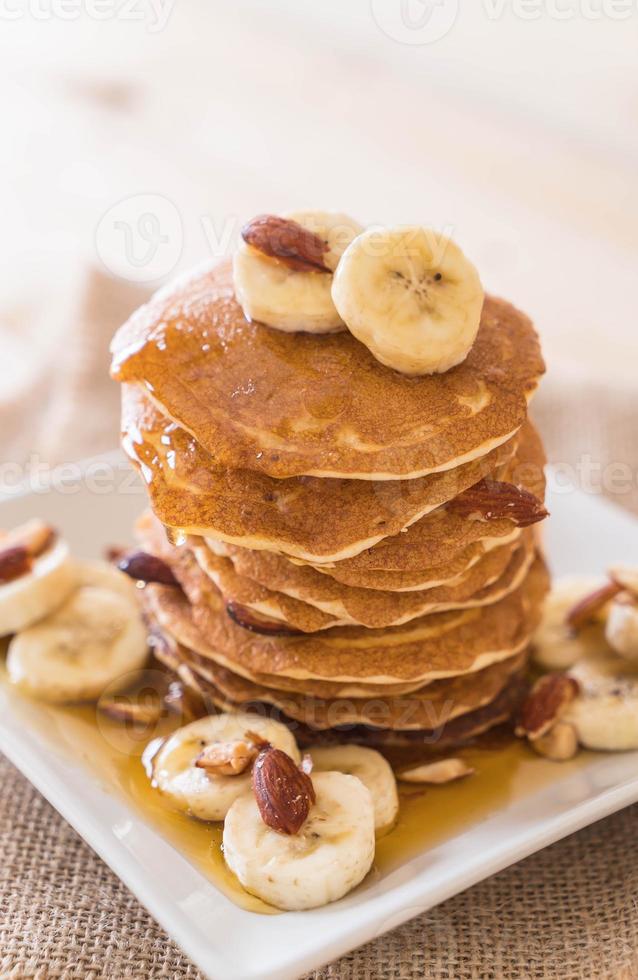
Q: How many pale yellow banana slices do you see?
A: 11